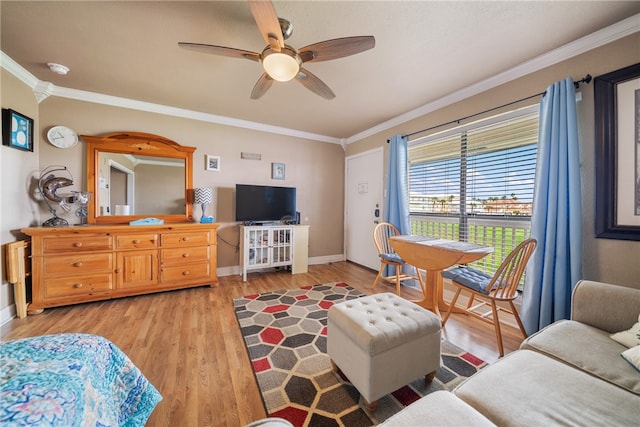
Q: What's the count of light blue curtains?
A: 2